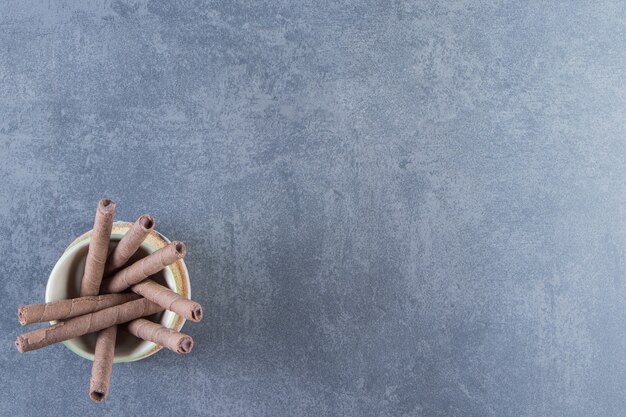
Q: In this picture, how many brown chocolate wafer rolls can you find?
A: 8